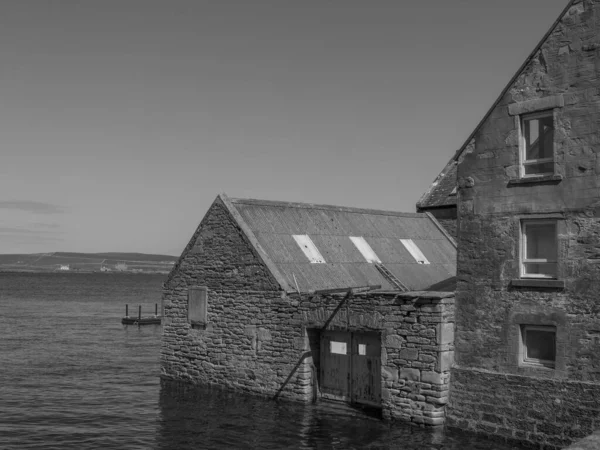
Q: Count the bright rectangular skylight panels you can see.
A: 3